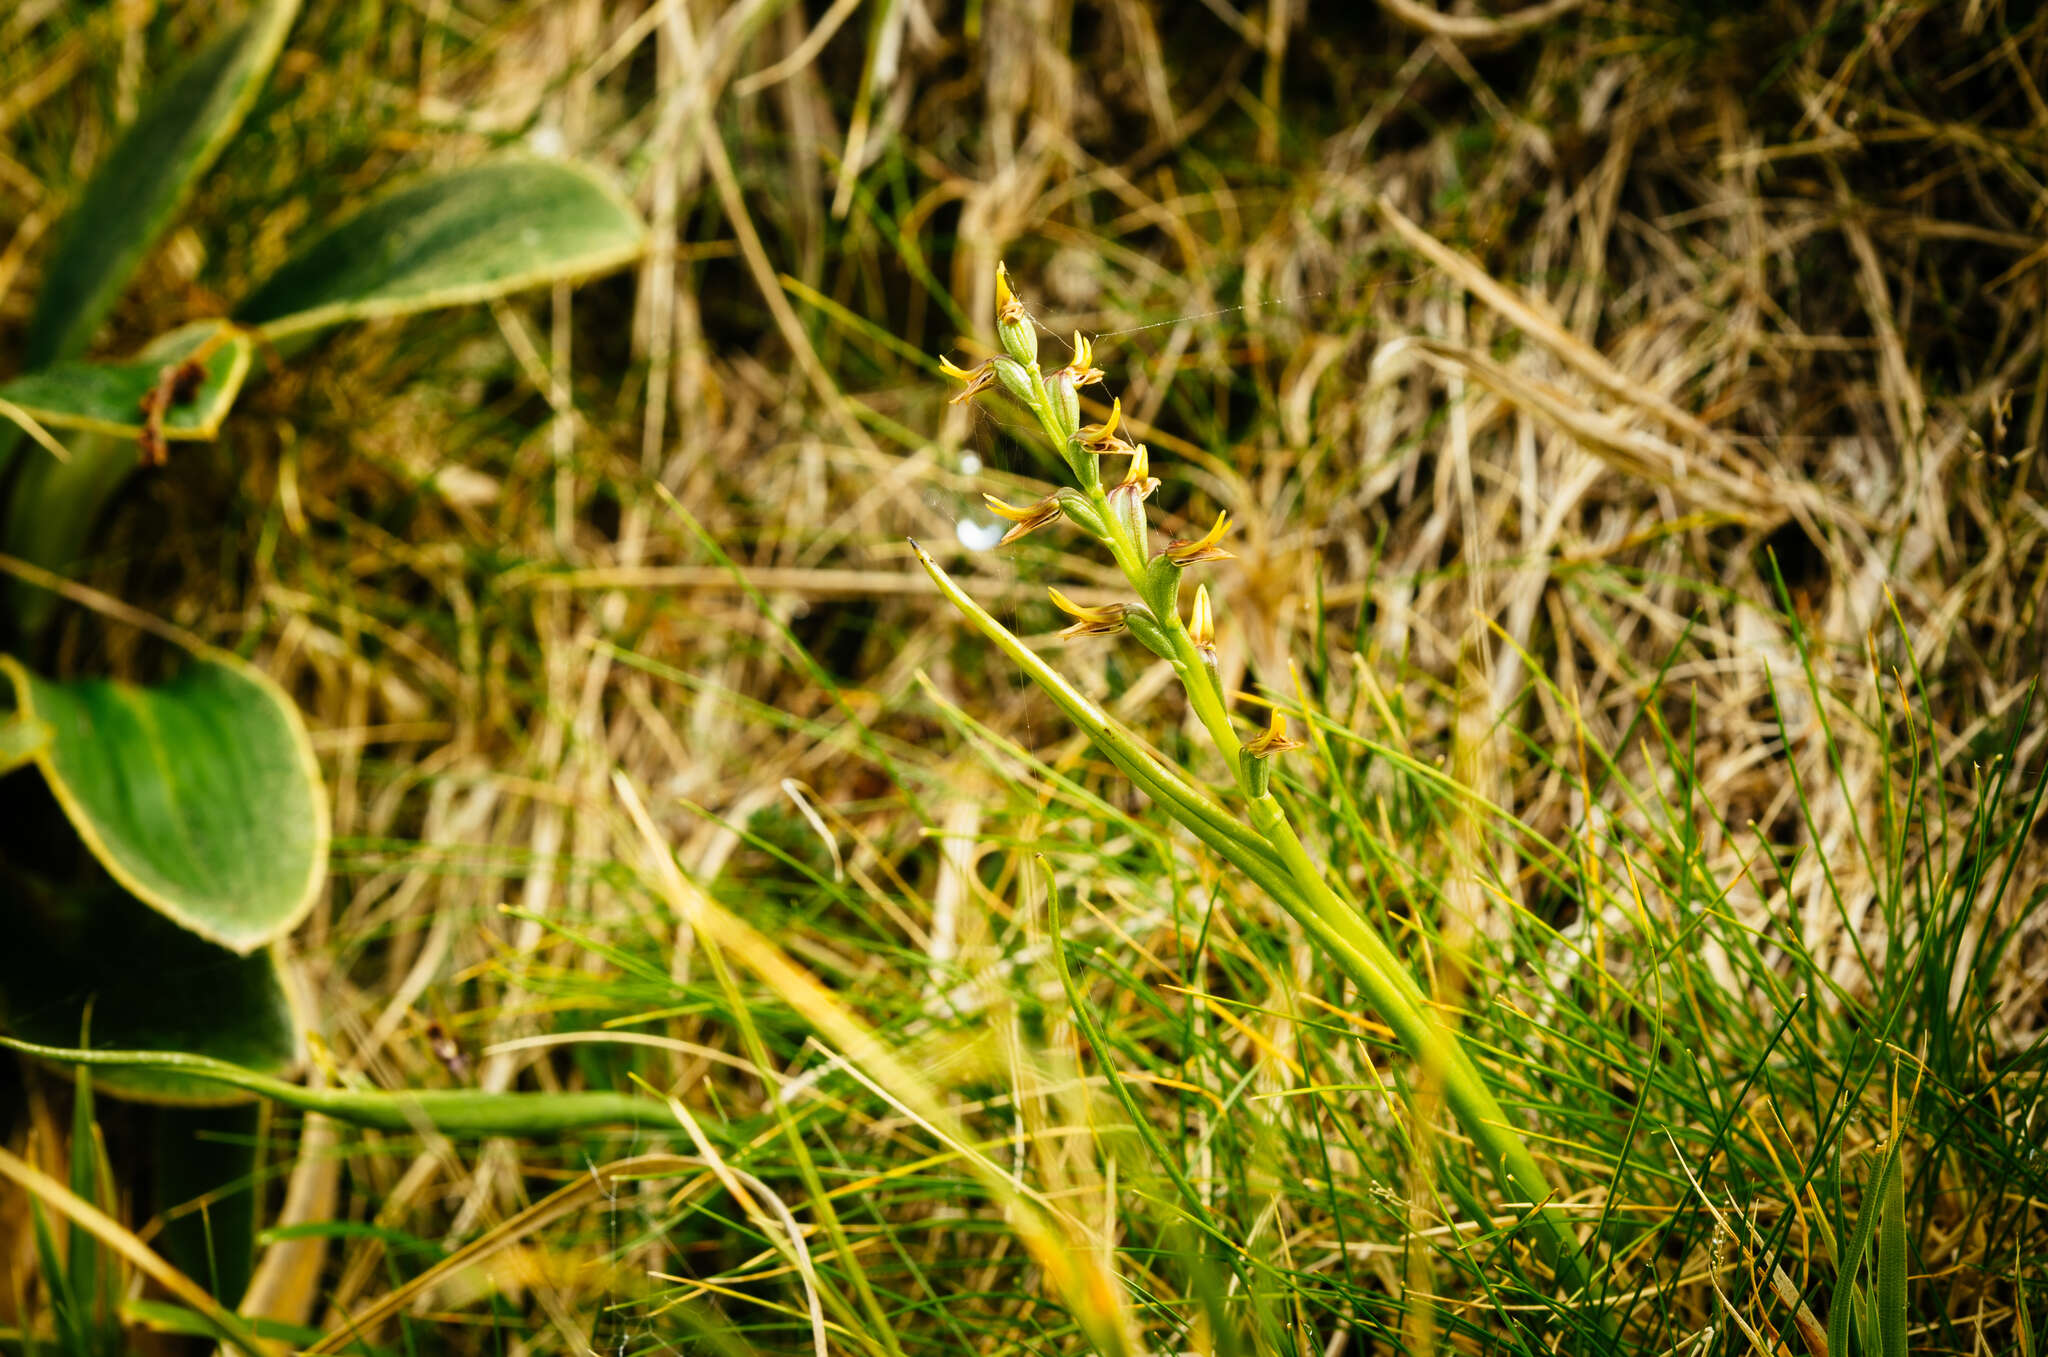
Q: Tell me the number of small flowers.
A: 10